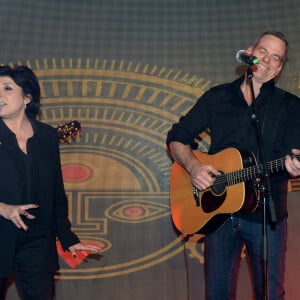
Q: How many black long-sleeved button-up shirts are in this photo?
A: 2